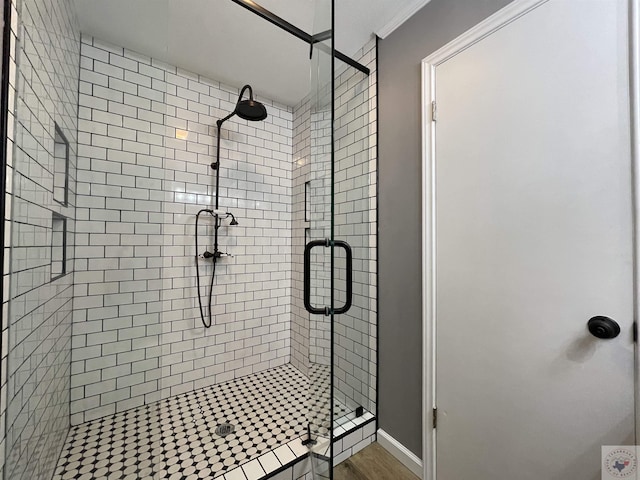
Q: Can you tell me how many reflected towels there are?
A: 0